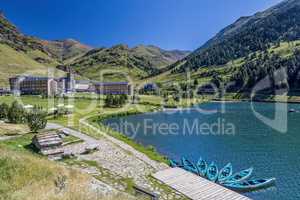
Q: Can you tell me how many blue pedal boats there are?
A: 7